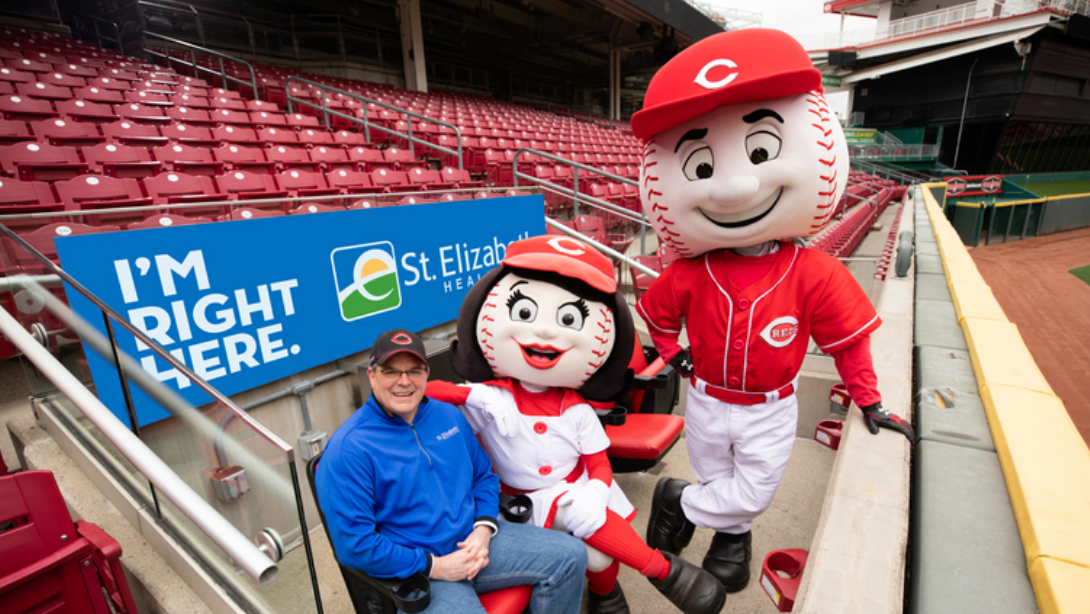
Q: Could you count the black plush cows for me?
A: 0